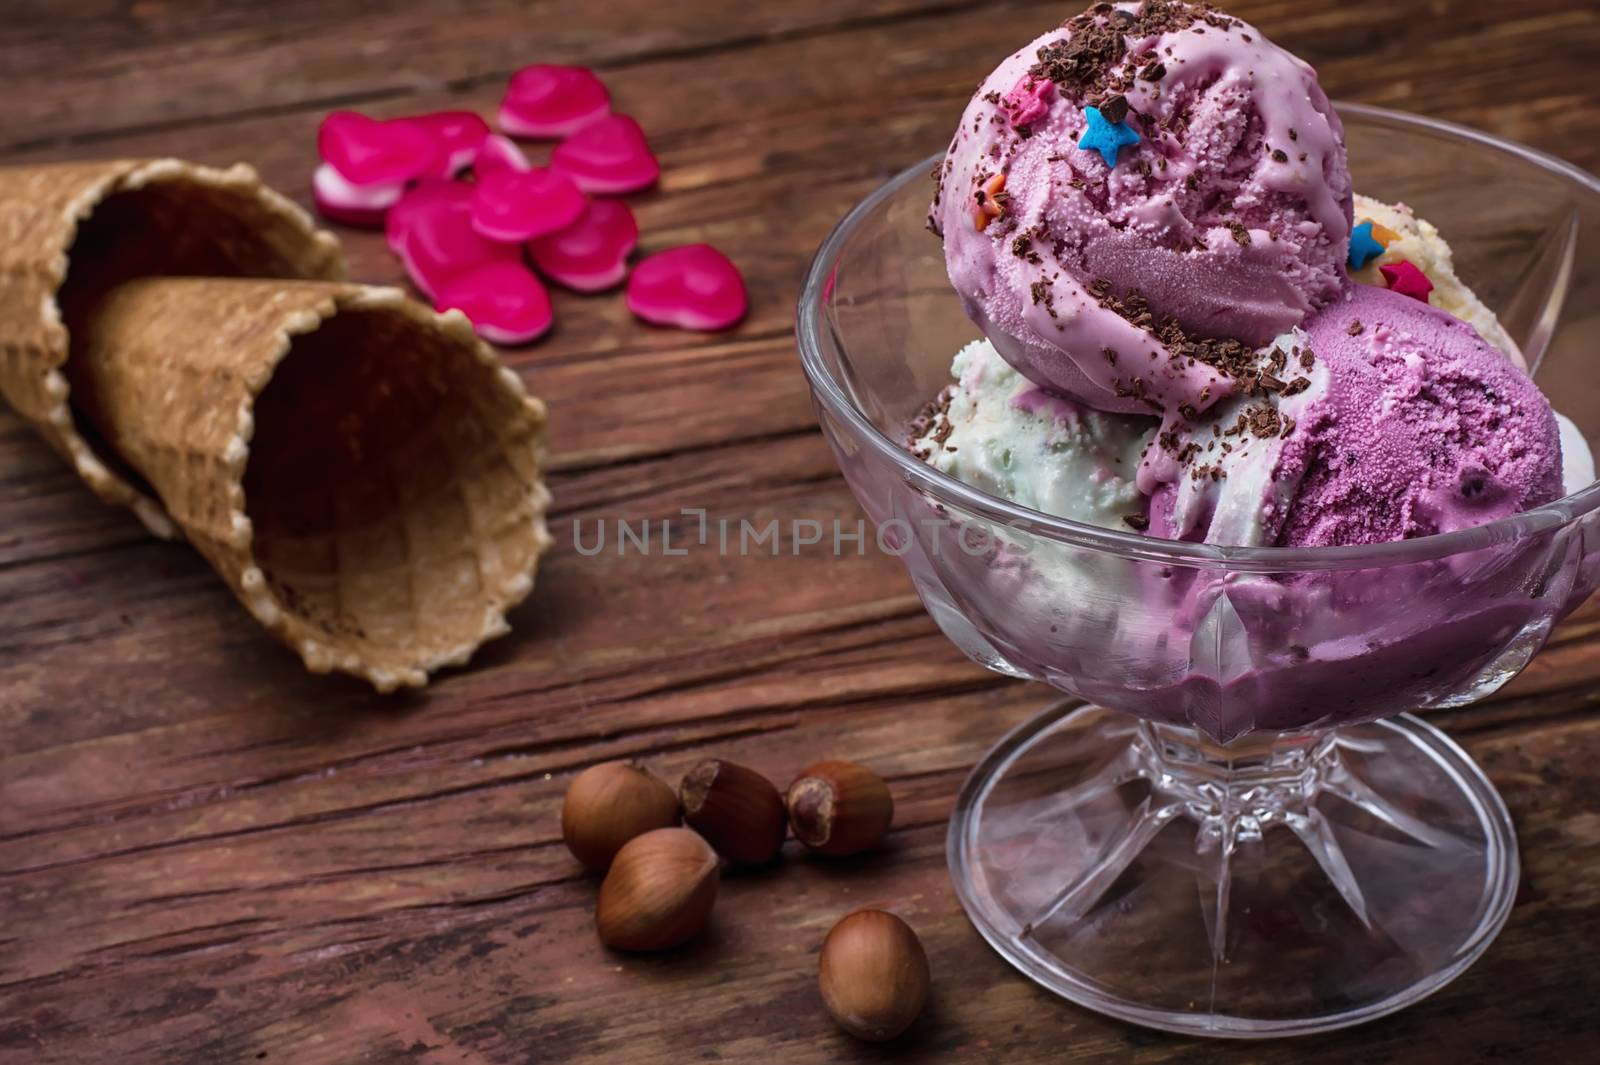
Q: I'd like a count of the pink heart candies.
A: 12